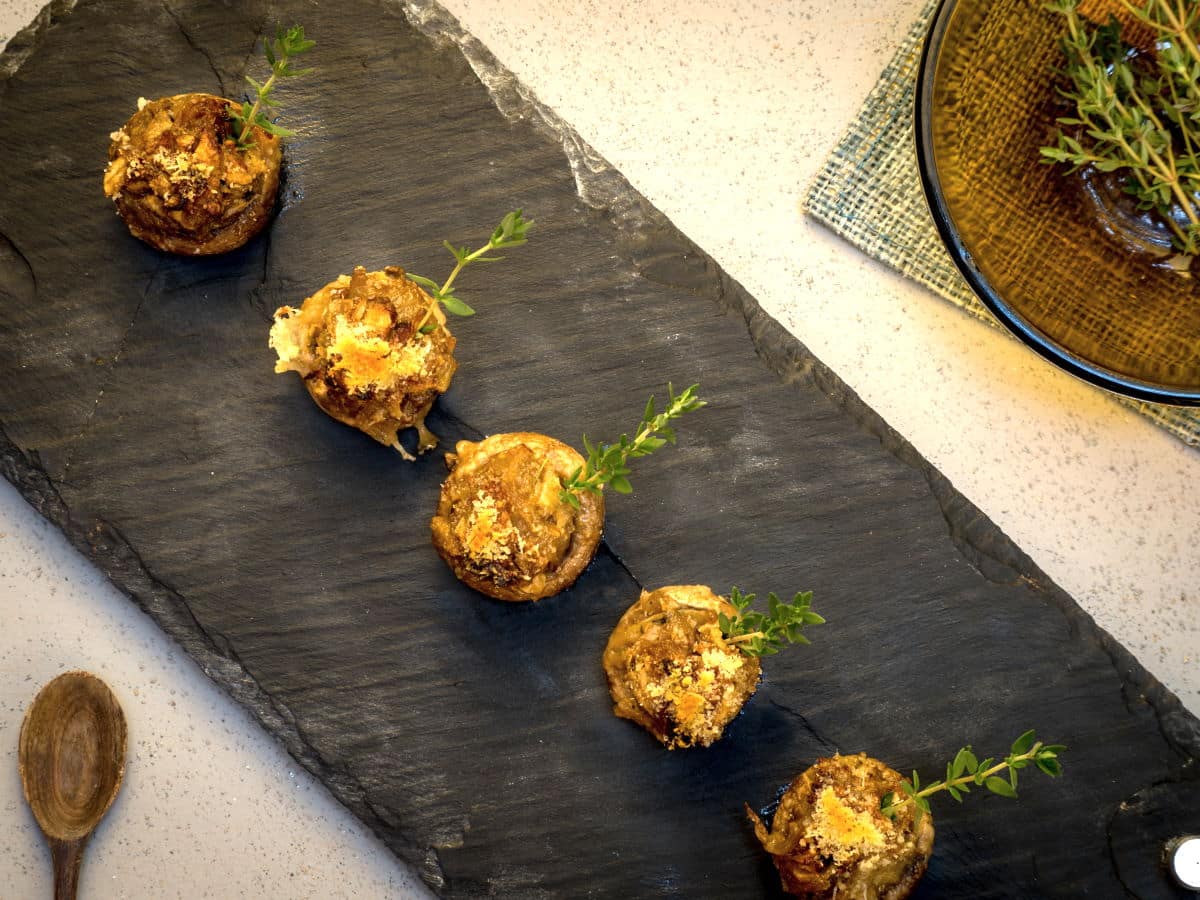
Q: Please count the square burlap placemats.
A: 1